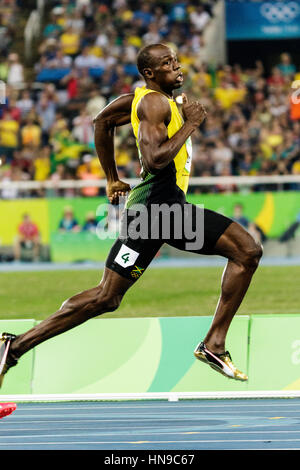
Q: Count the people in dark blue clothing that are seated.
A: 3